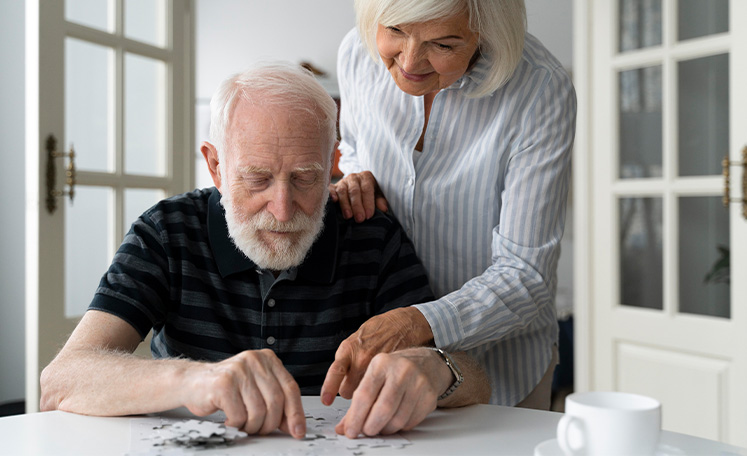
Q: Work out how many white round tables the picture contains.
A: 1